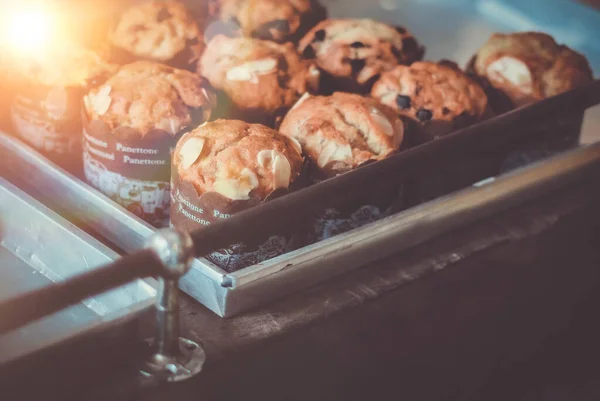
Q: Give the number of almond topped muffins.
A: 5